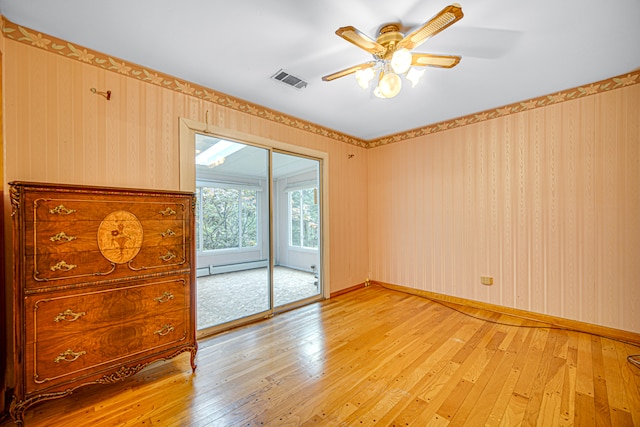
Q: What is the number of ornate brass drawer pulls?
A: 10